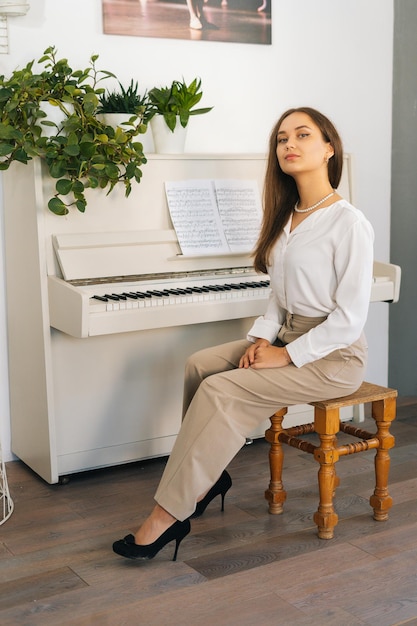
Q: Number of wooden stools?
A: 1